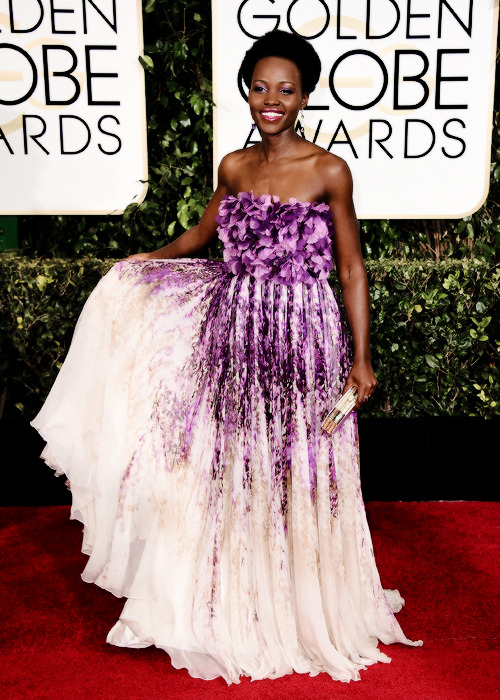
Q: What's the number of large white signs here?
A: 2